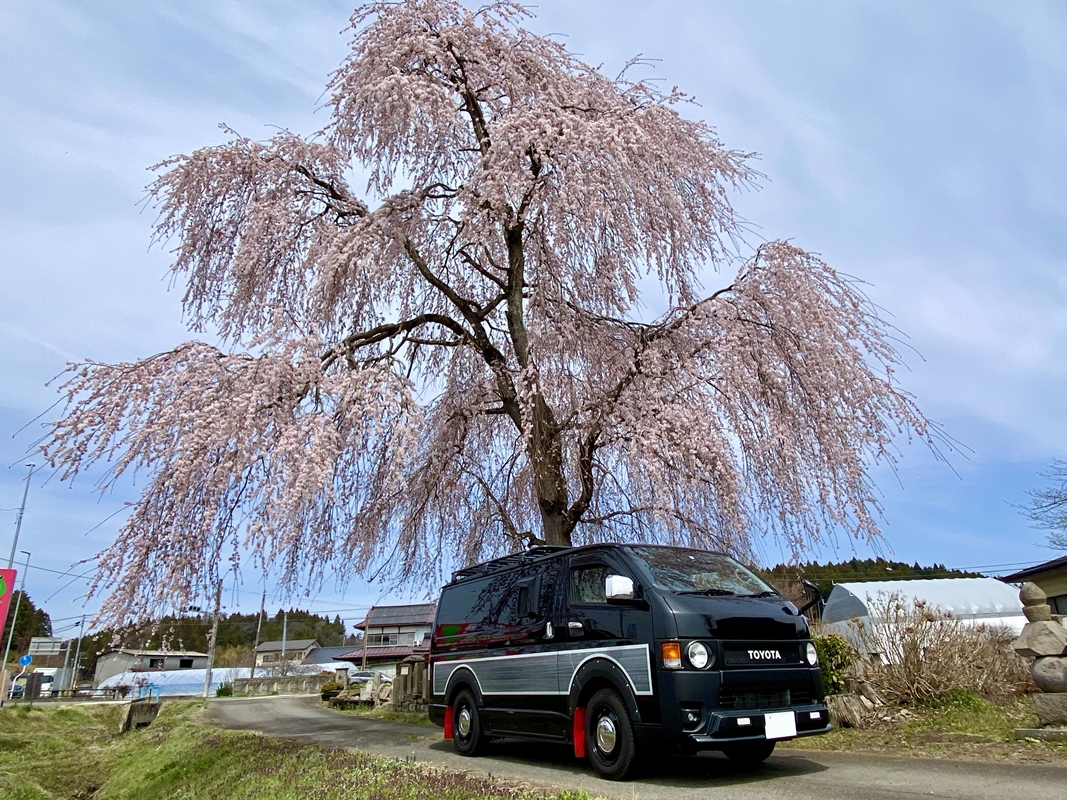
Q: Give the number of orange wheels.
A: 0